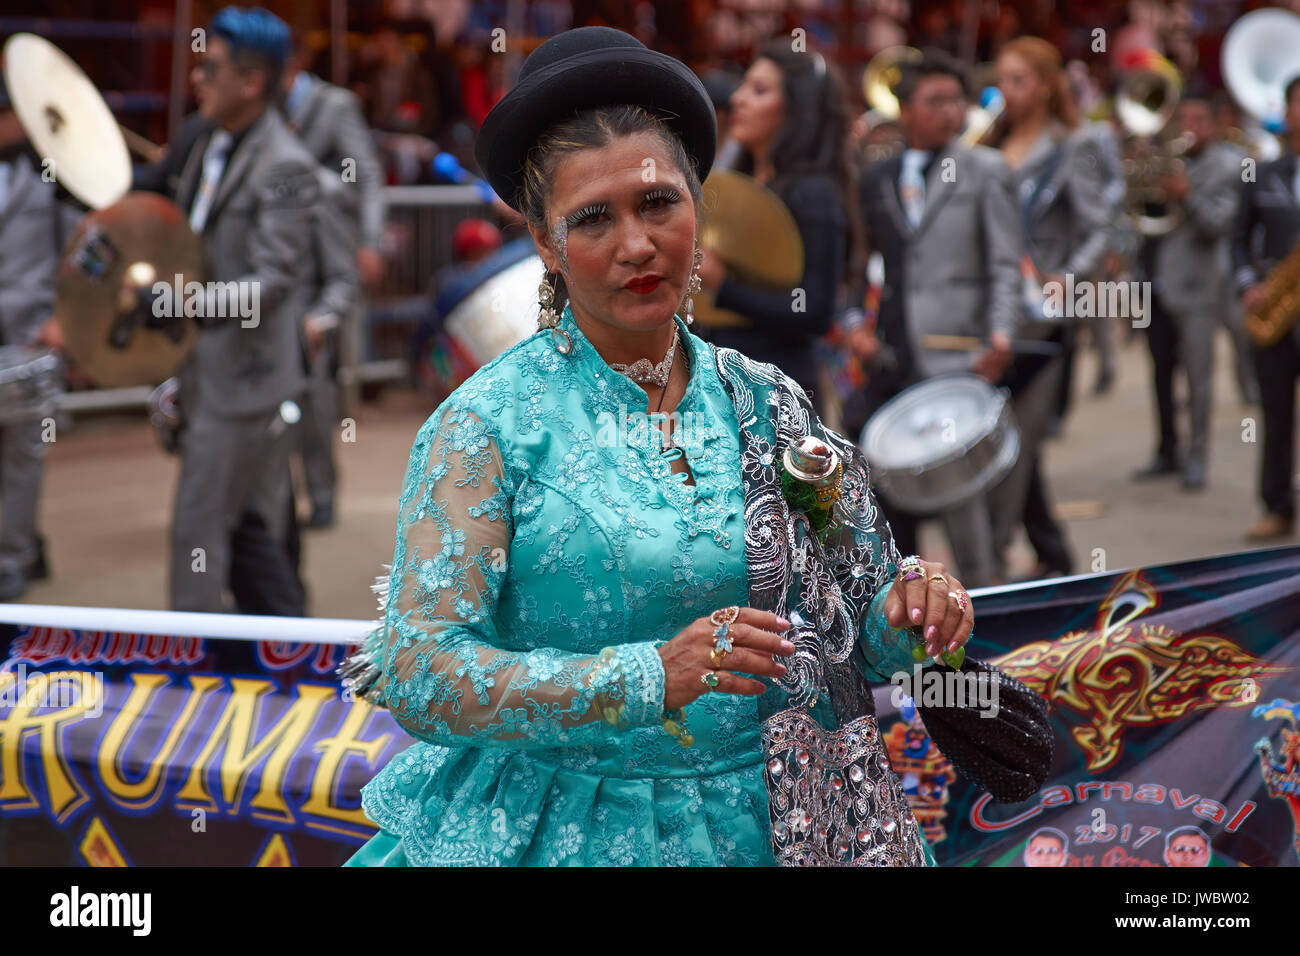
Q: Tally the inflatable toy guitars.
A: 0